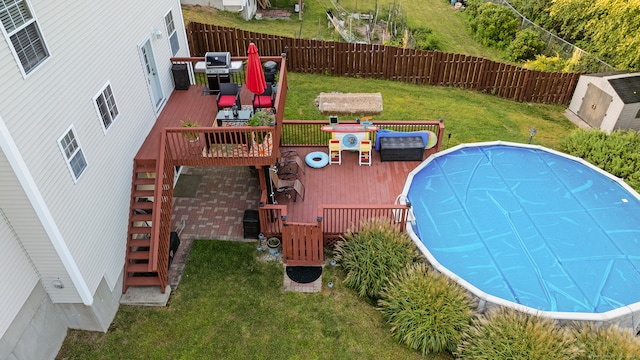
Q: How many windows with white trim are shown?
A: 4